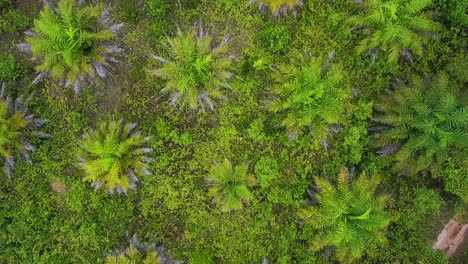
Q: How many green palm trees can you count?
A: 11